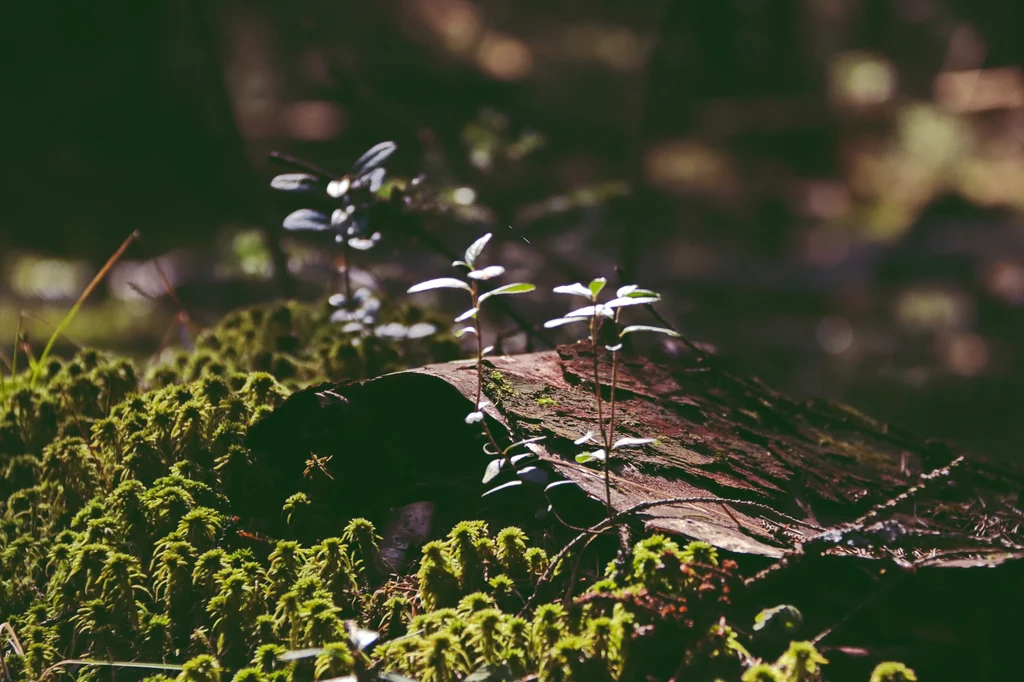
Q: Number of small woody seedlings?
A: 3